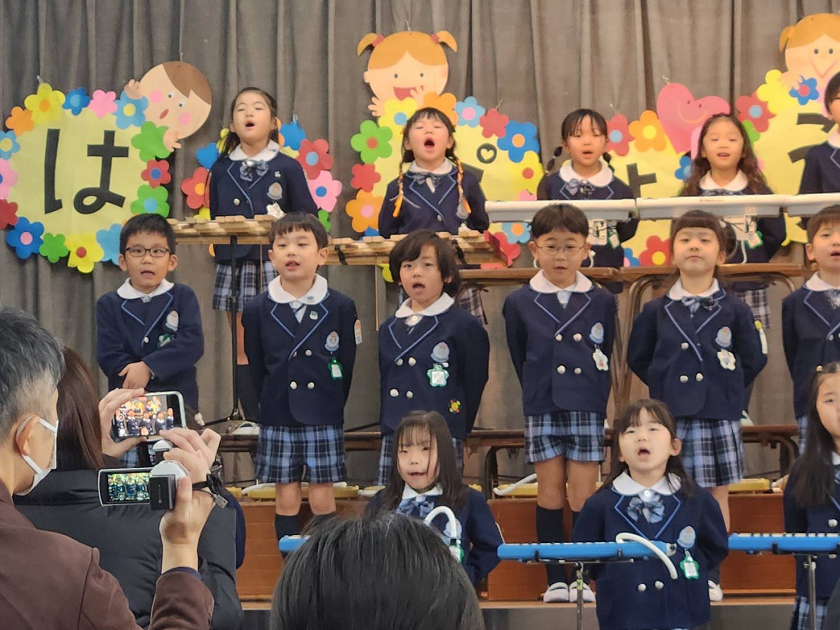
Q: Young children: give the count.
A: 14